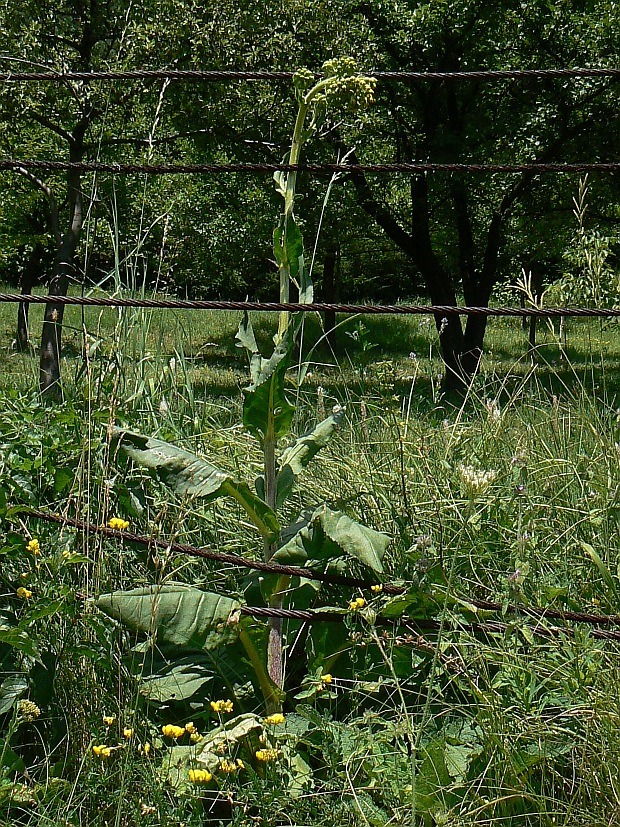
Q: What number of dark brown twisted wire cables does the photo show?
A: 5